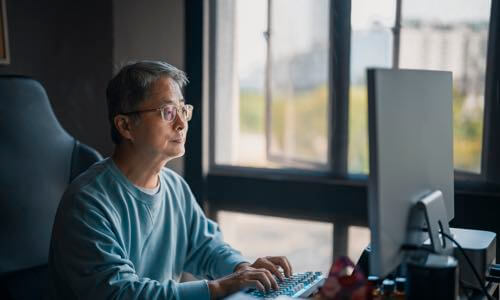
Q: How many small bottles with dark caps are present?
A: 3